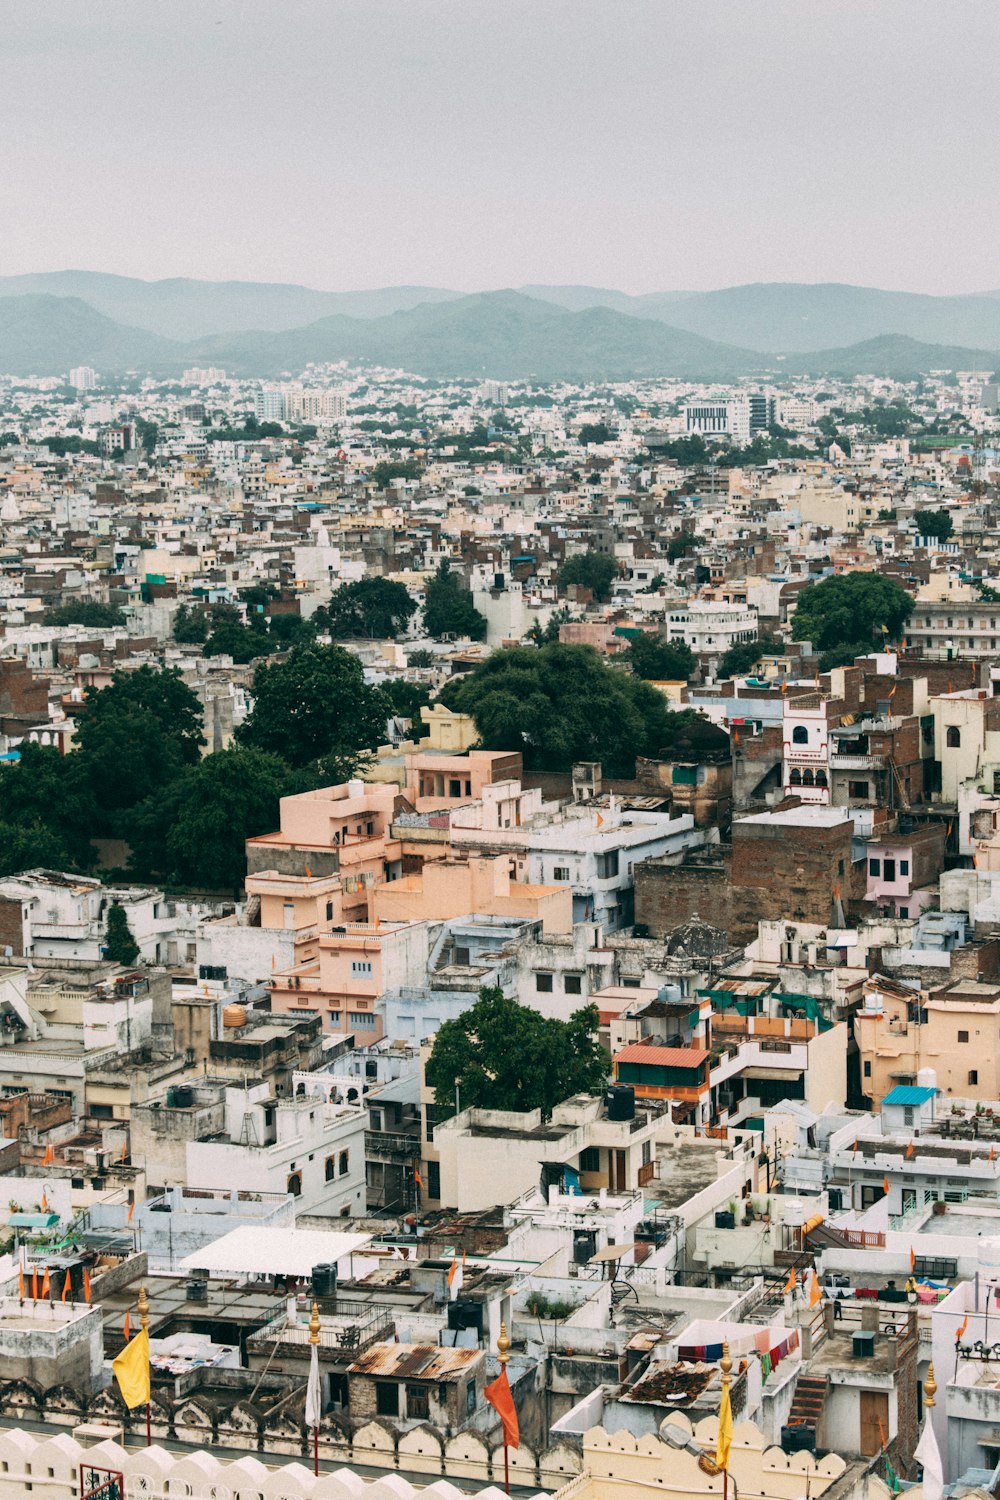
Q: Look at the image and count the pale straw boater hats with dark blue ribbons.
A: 0